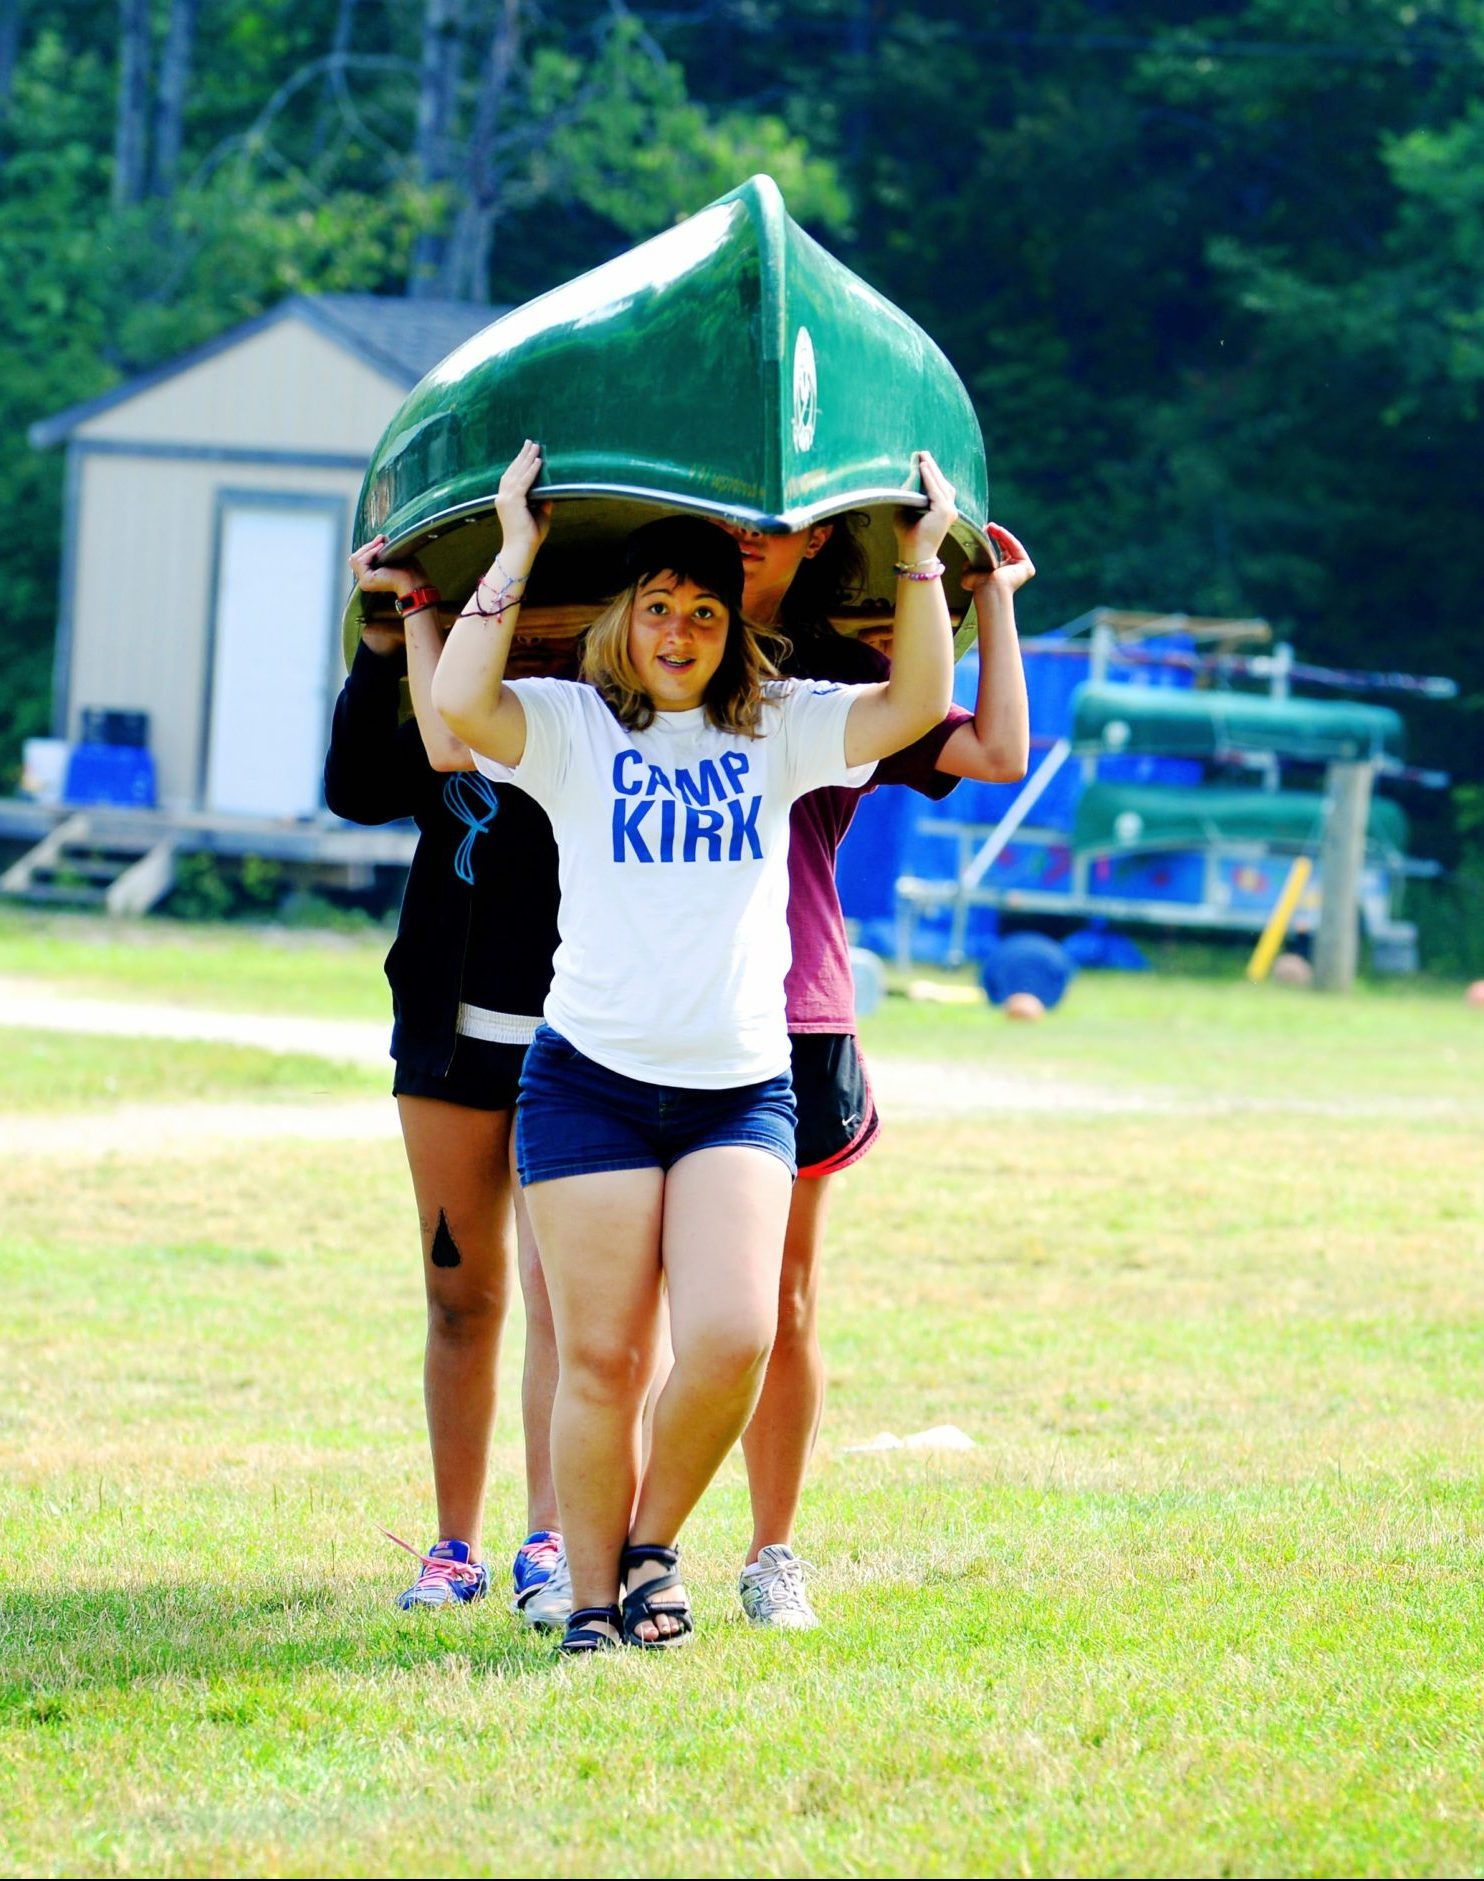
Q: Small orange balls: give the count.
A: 3